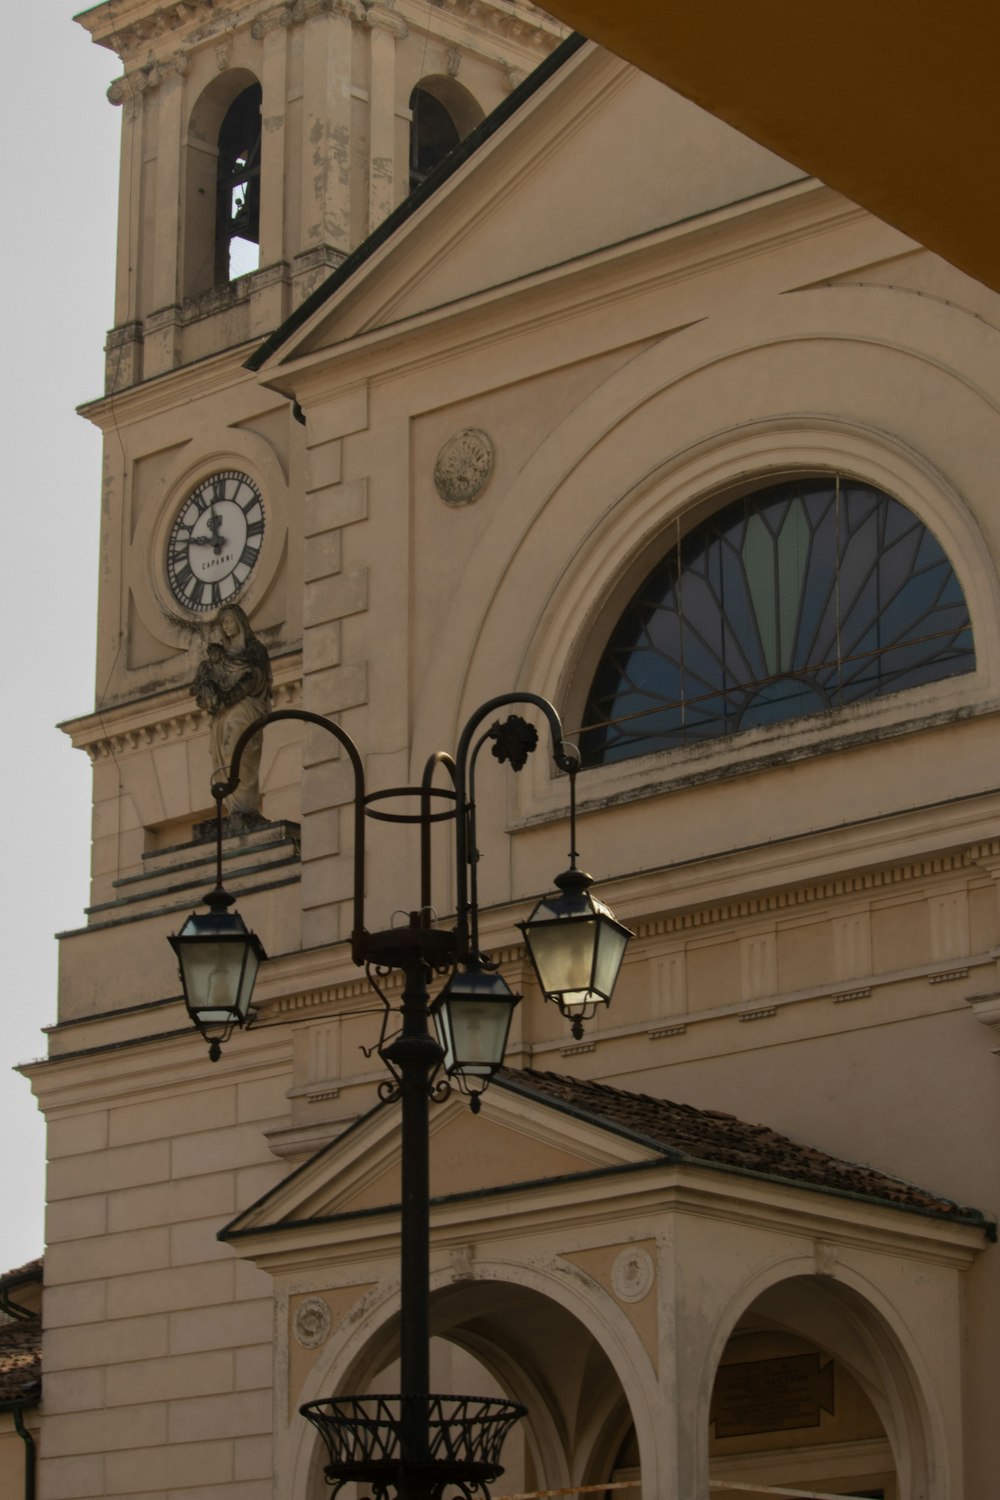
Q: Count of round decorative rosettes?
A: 3